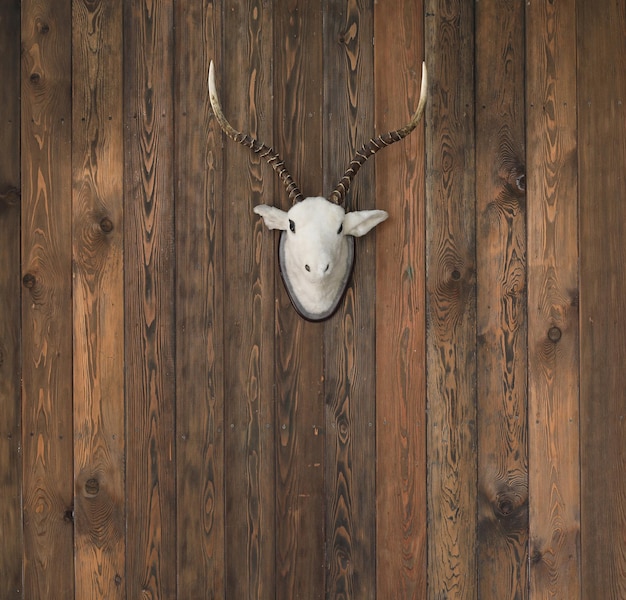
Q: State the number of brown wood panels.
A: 13